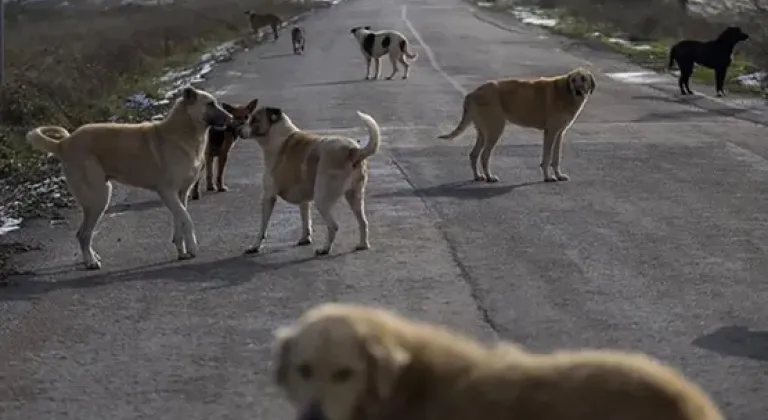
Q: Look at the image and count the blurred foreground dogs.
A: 1